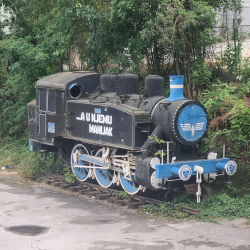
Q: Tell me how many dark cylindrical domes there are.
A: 3